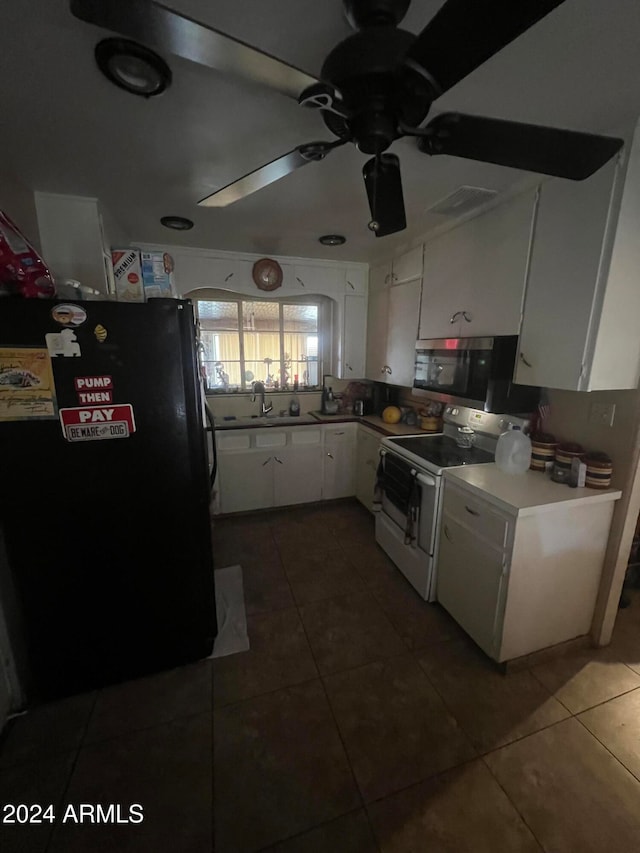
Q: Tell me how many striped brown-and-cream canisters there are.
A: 3